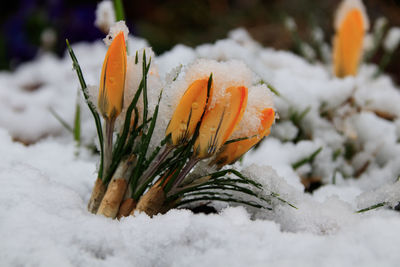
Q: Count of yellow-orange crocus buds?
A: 5